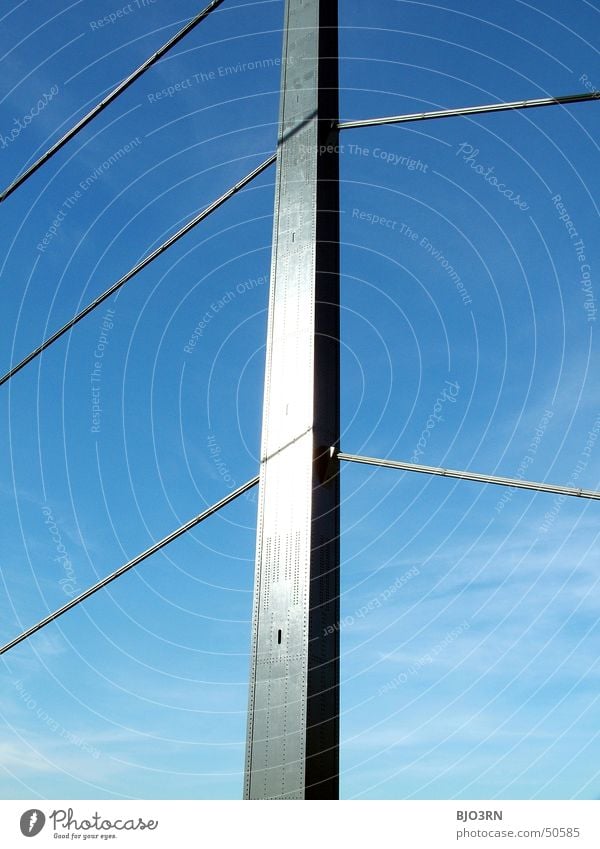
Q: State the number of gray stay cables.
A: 5